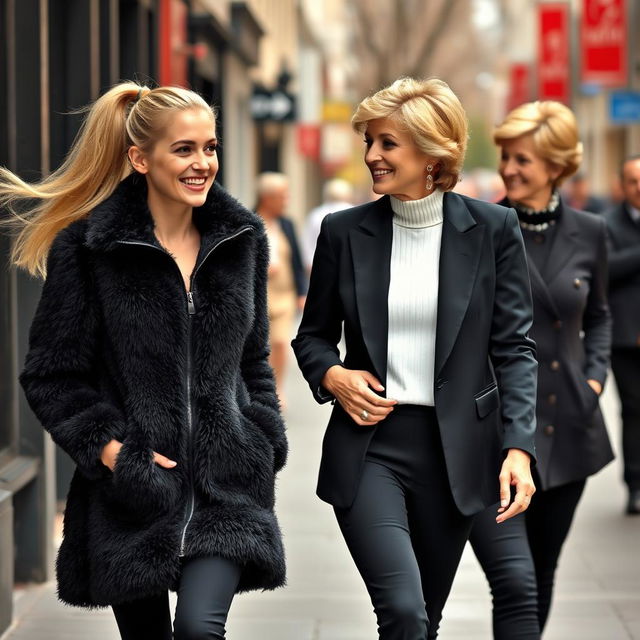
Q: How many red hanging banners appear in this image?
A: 3